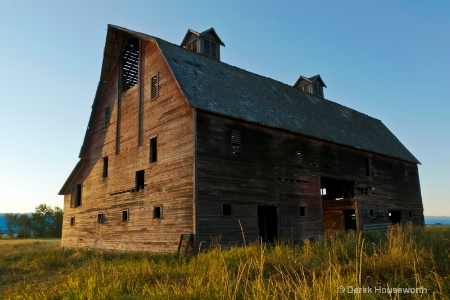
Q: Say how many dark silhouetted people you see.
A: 0